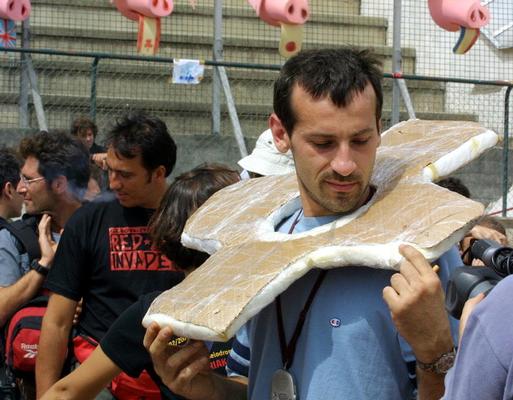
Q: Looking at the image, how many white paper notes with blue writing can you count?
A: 1